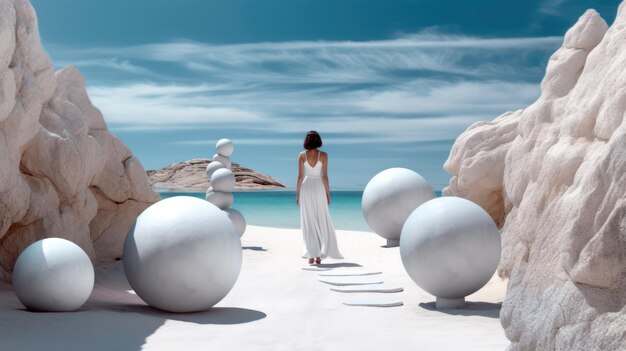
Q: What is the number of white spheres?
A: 10